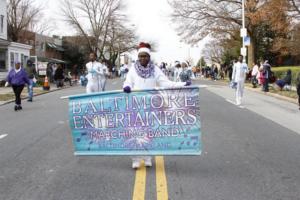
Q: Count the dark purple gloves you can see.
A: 2